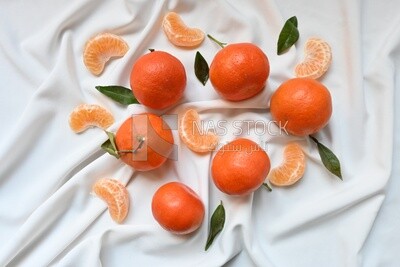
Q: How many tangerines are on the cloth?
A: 6